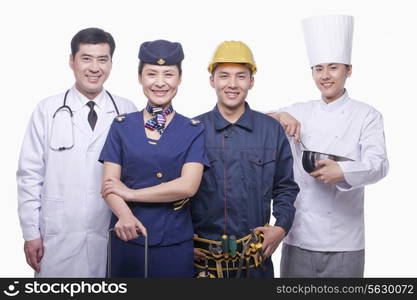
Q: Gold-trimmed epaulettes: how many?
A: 2